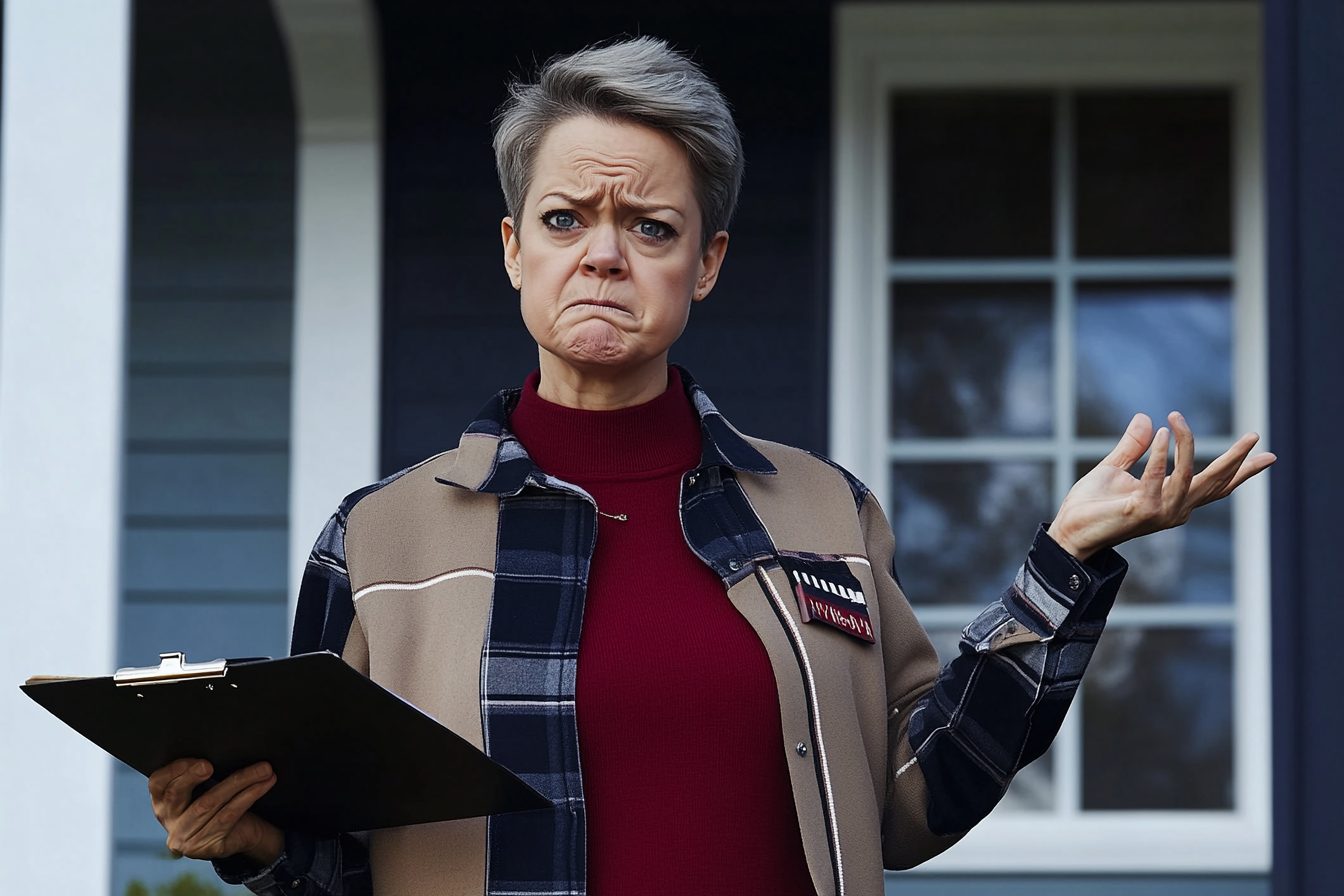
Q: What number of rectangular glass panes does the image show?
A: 8